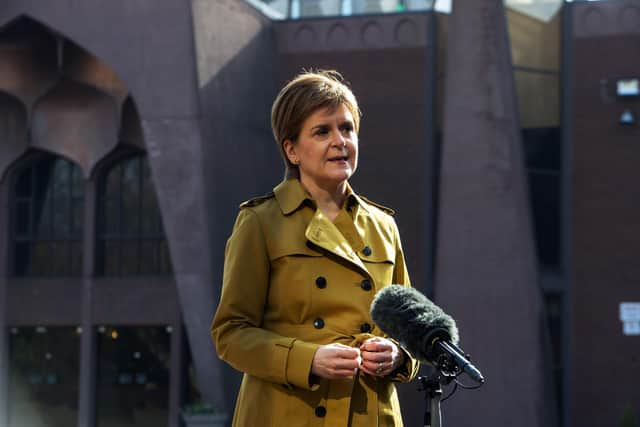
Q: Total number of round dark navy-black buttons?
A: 6